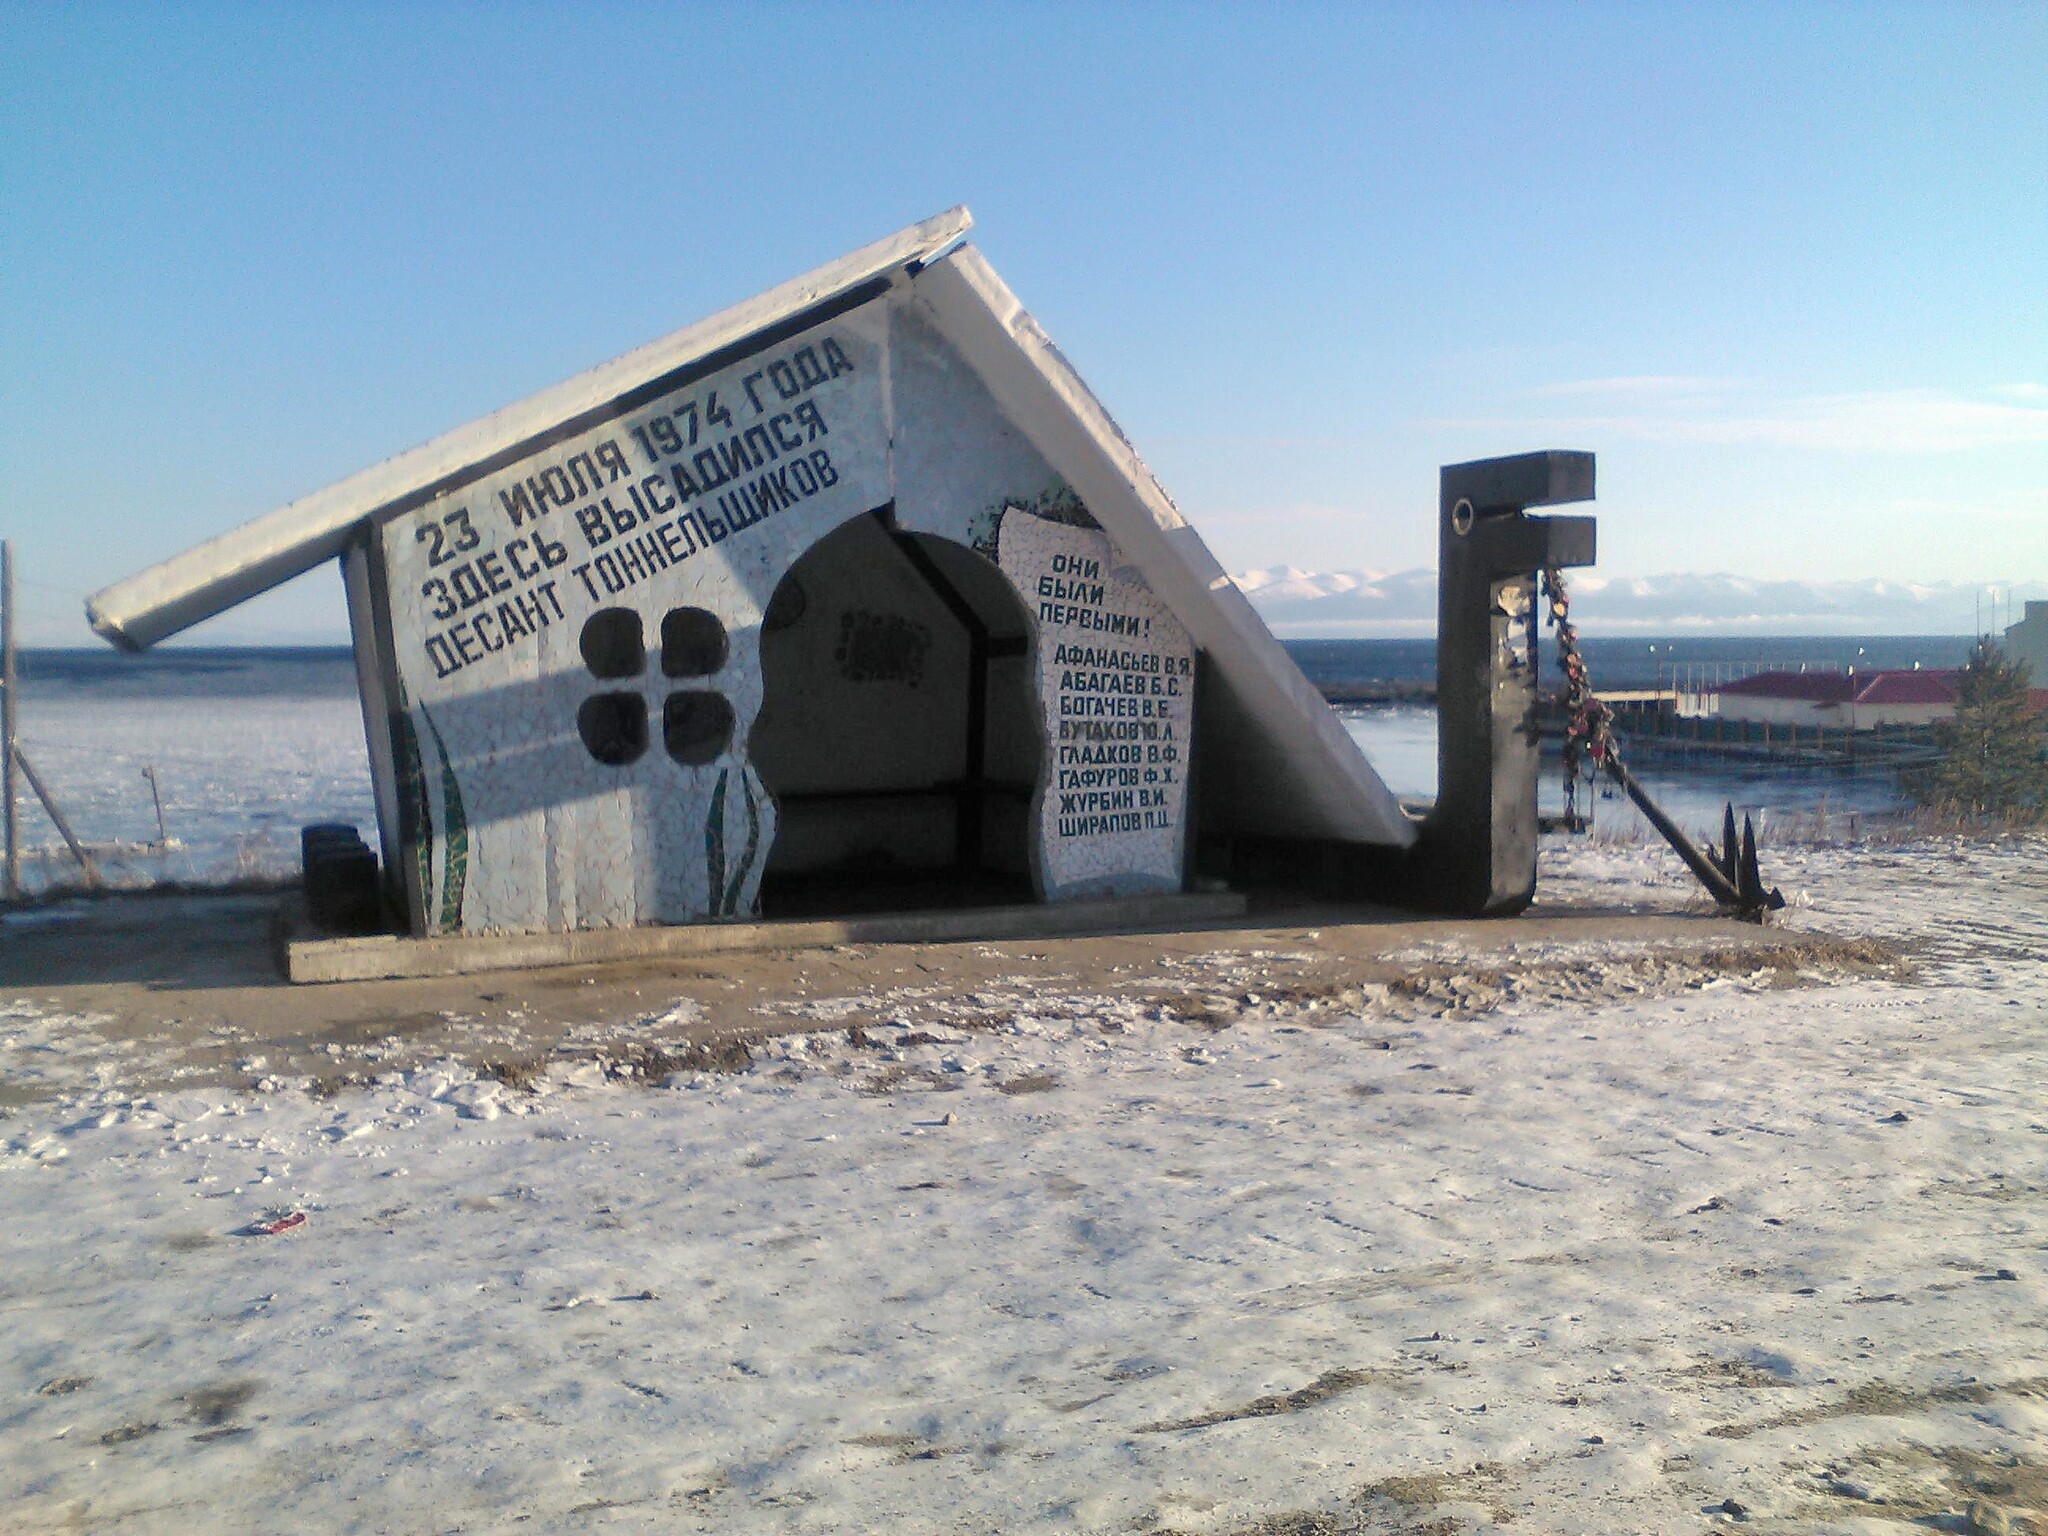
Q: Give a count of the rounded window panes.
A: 4